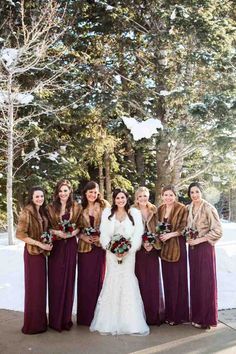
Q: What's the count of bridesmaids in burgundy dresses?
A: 6